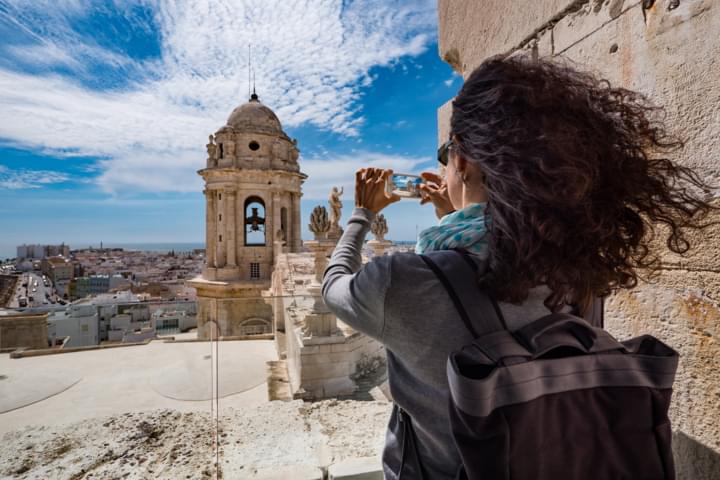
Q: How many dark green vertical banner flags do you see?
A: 0